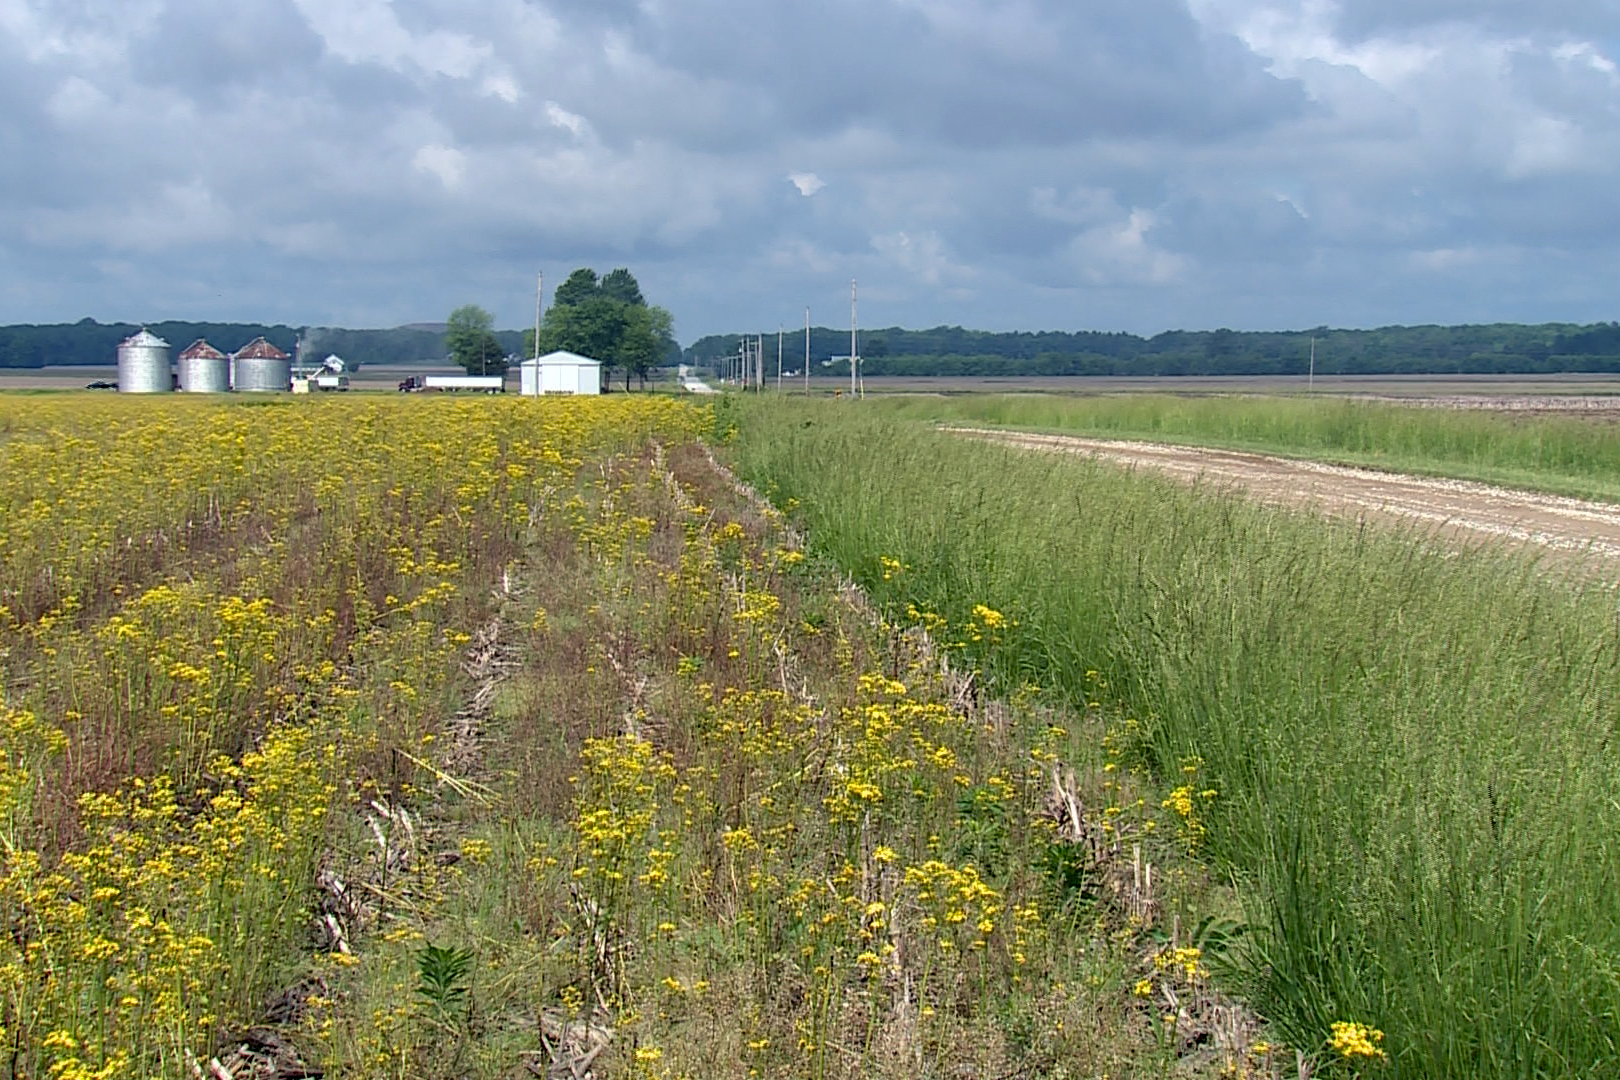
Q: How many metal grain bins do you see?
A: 3